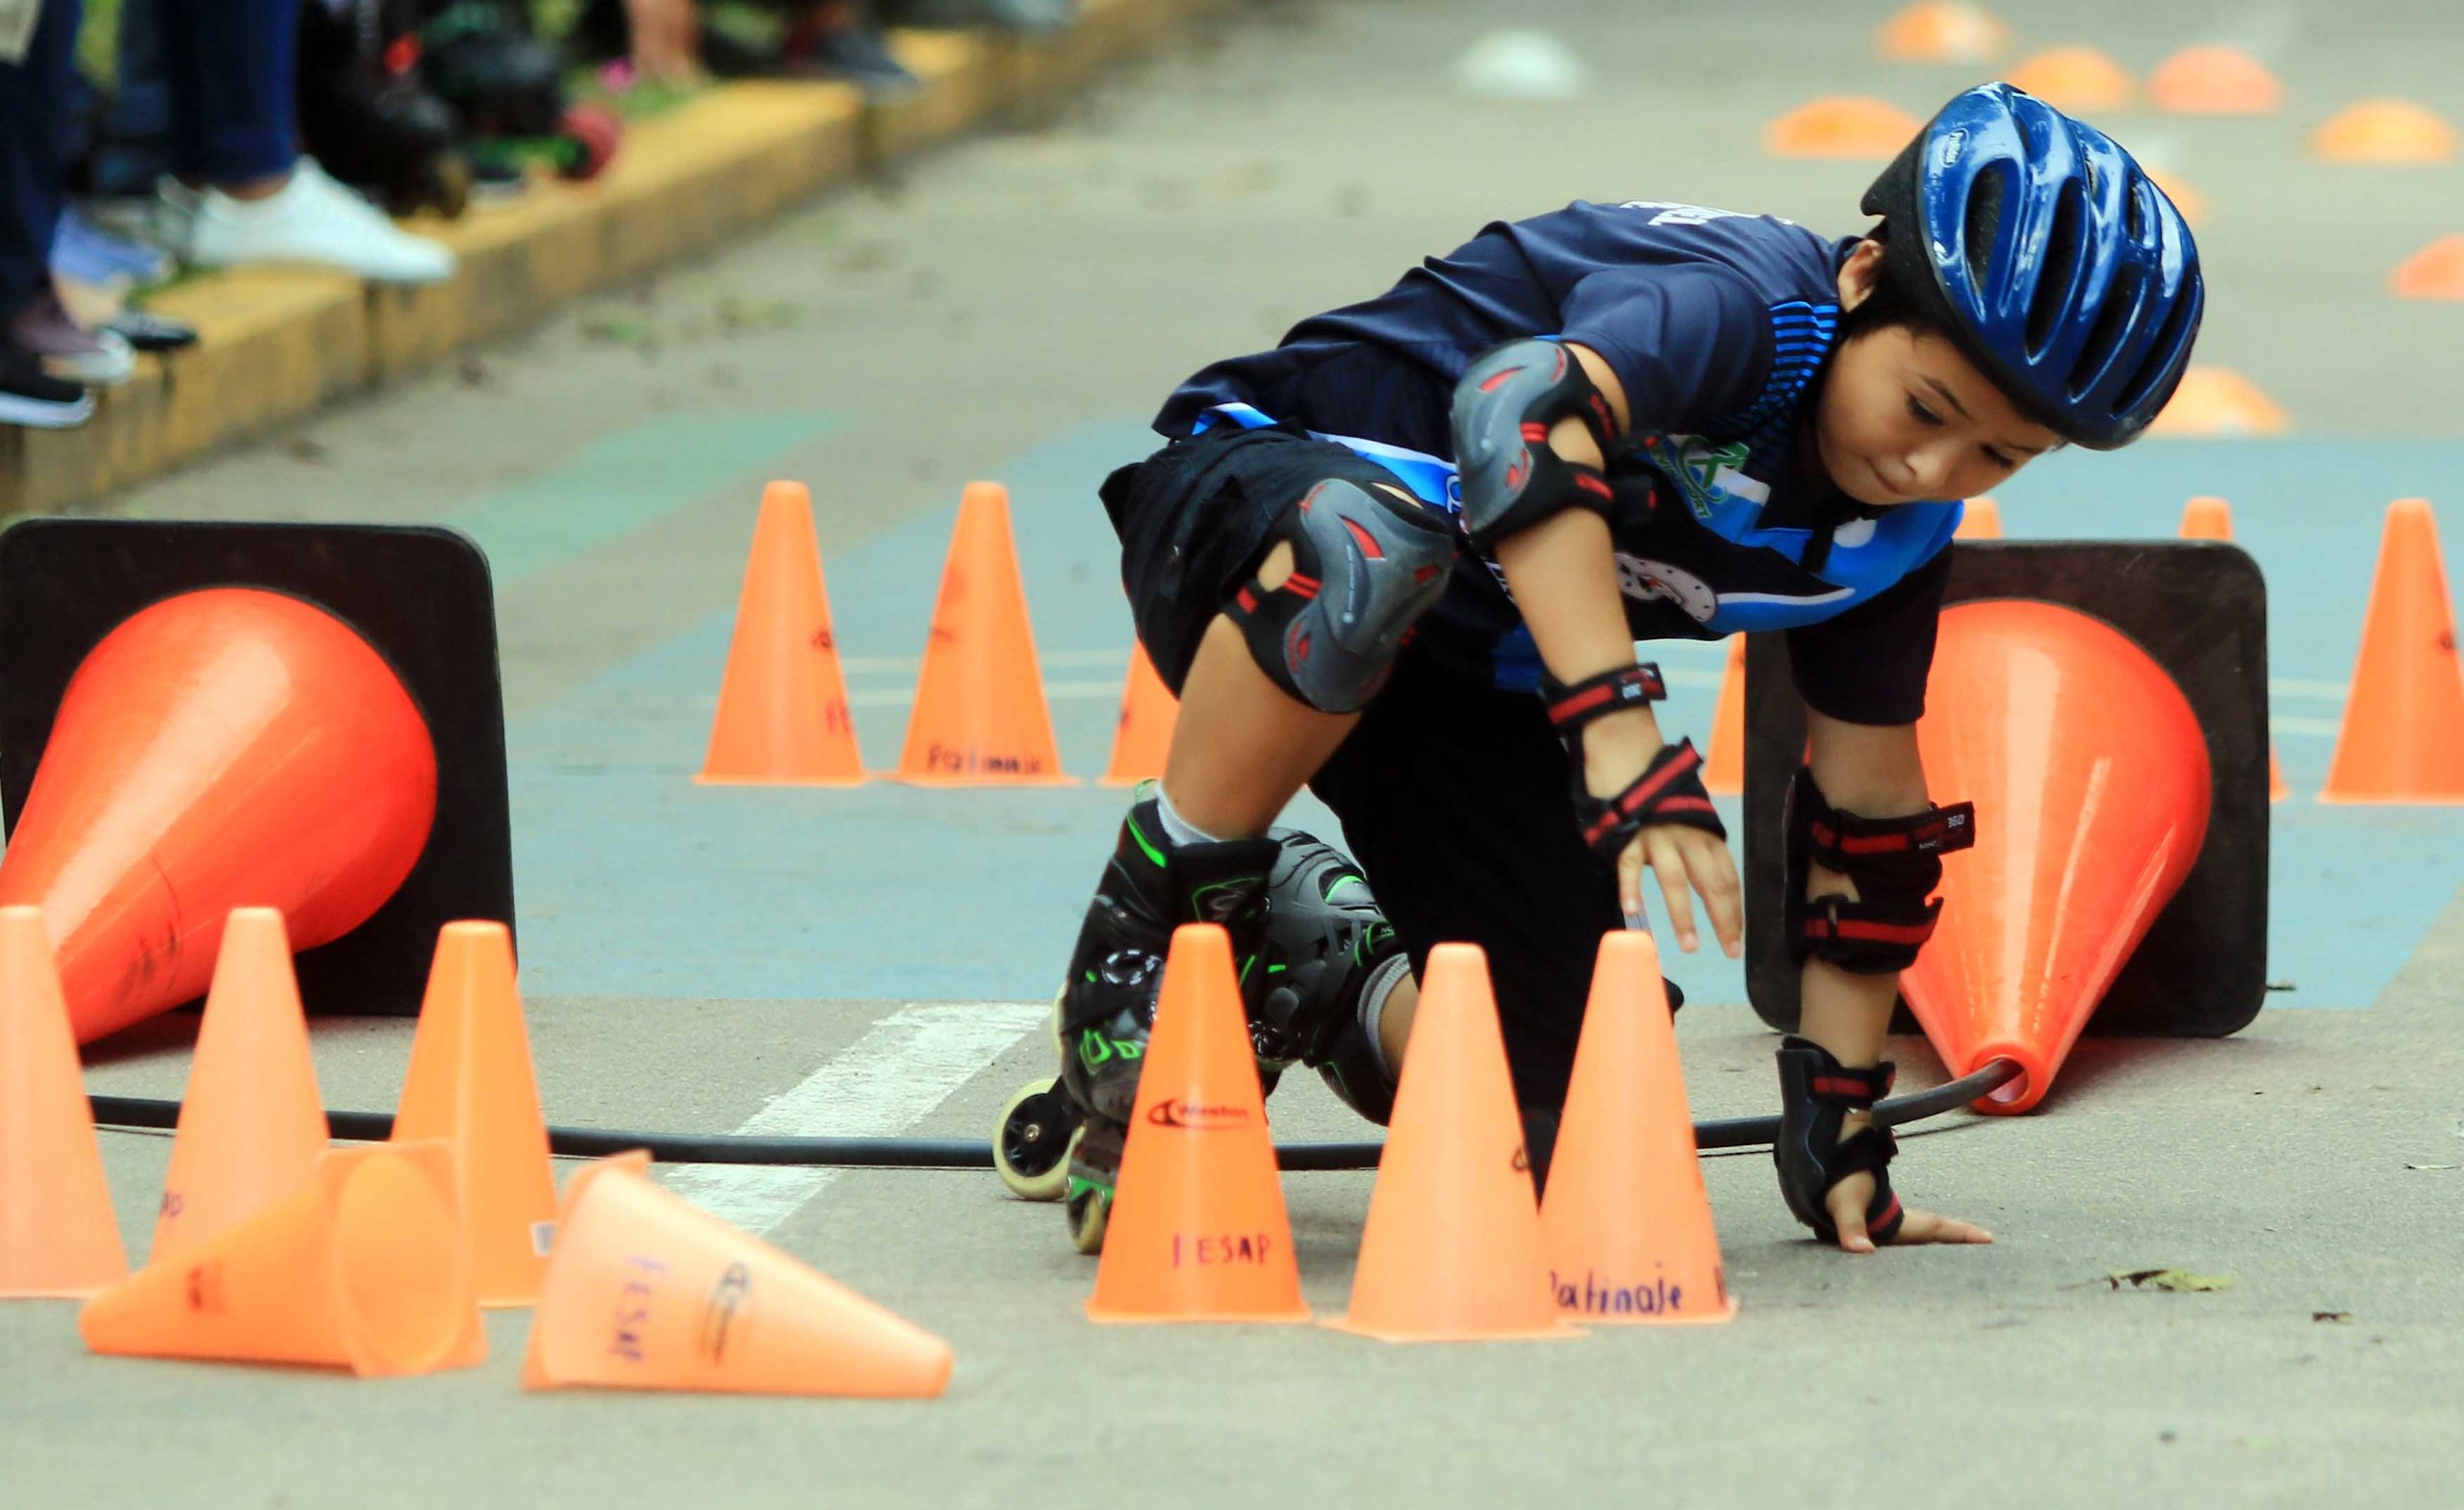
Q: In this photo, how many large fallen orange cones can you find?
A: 2